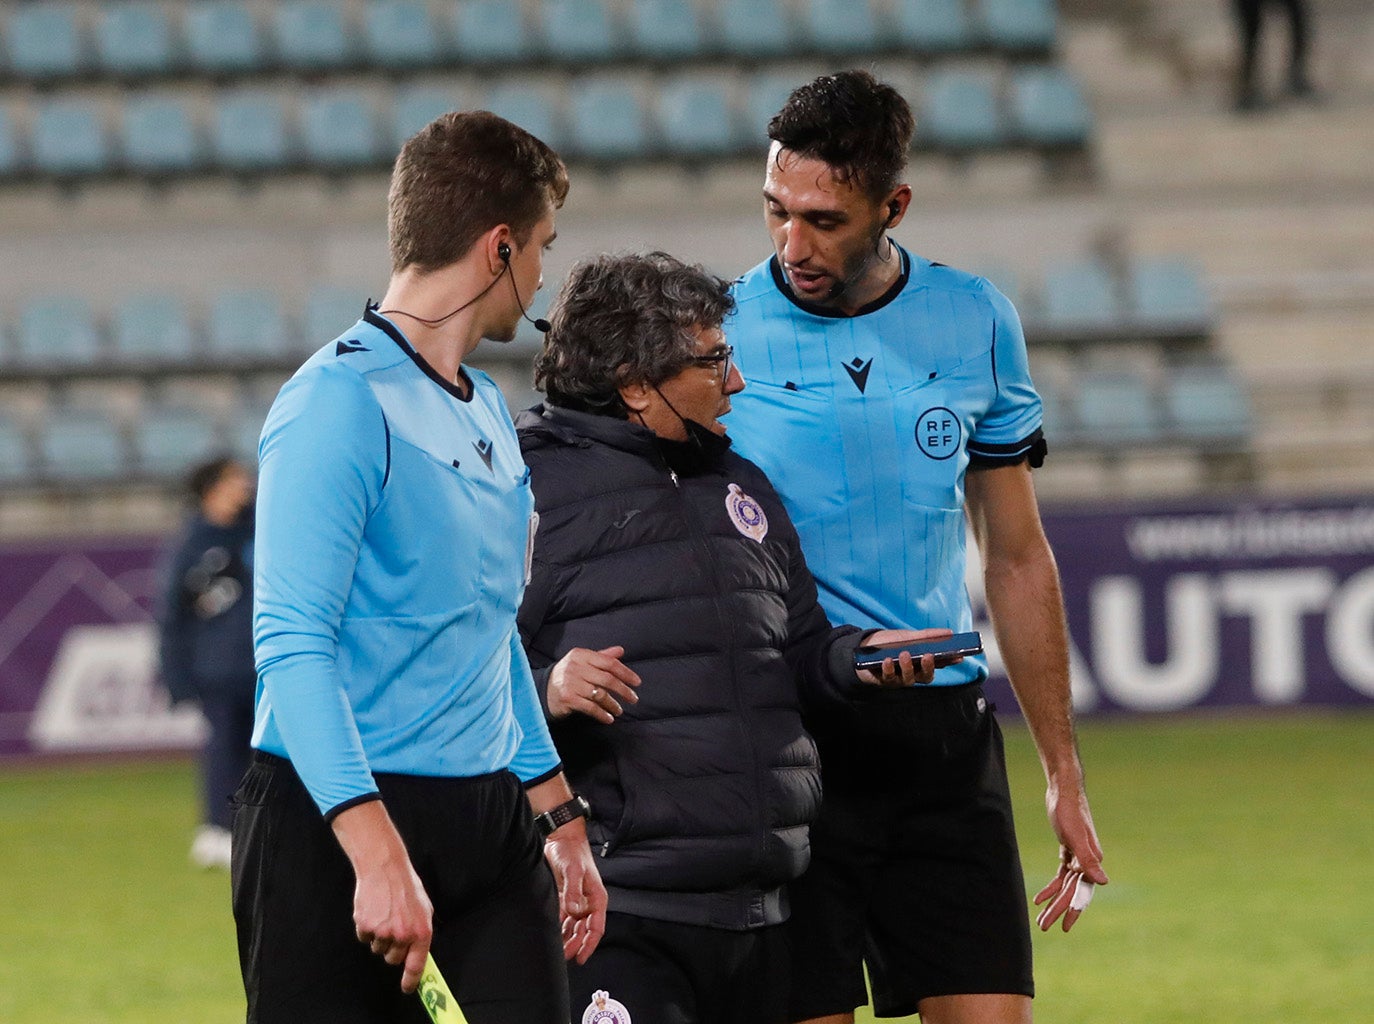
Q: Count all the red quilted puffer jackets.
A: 0